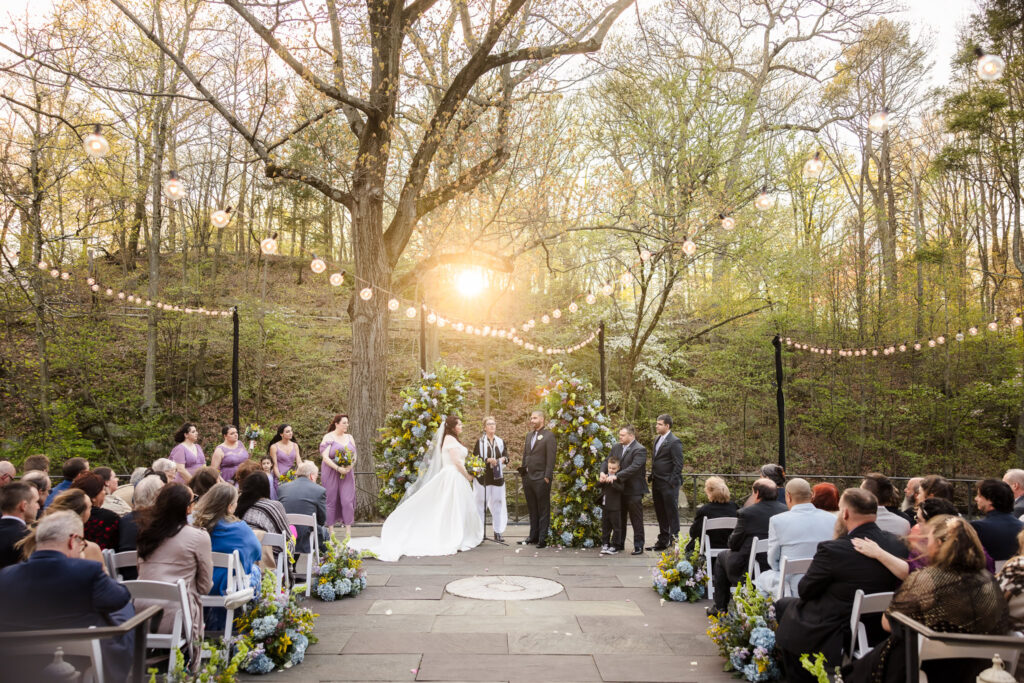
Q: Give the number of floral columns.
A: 2